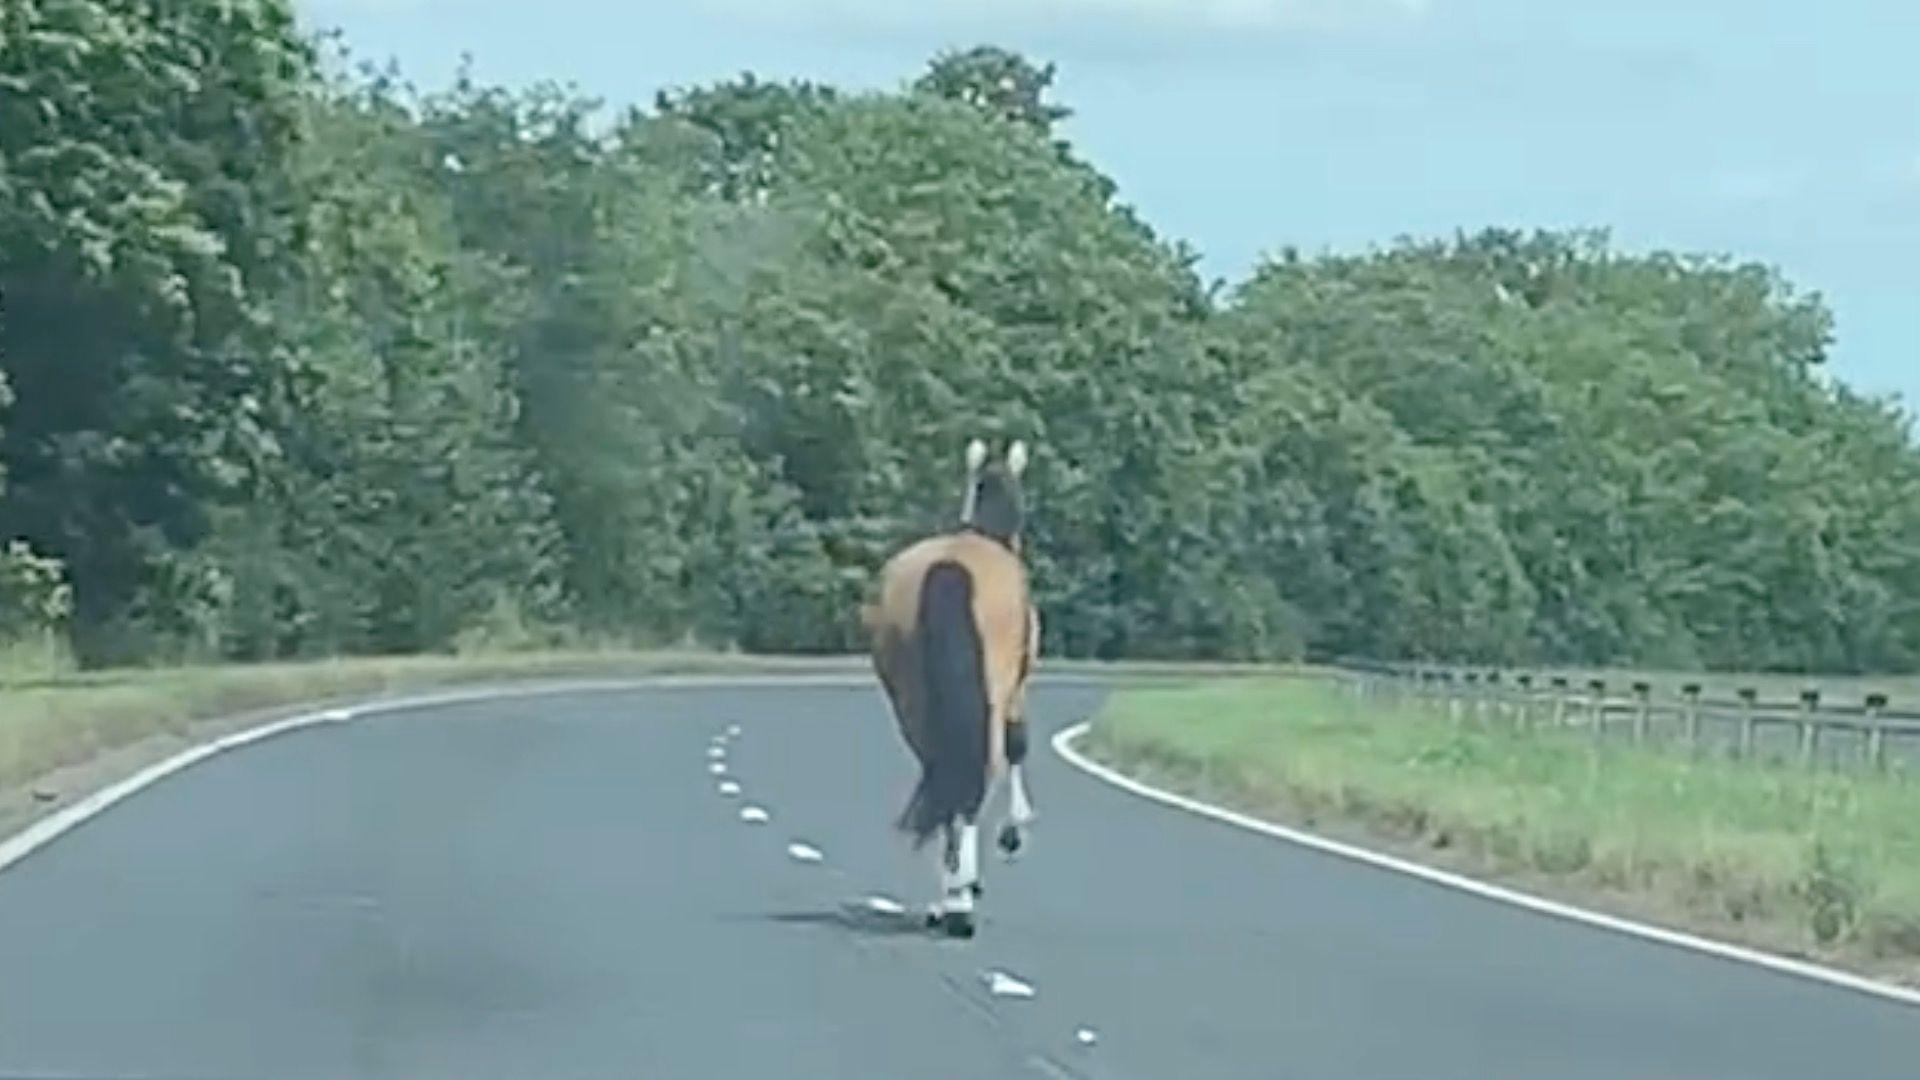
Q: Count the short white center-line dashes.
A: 10